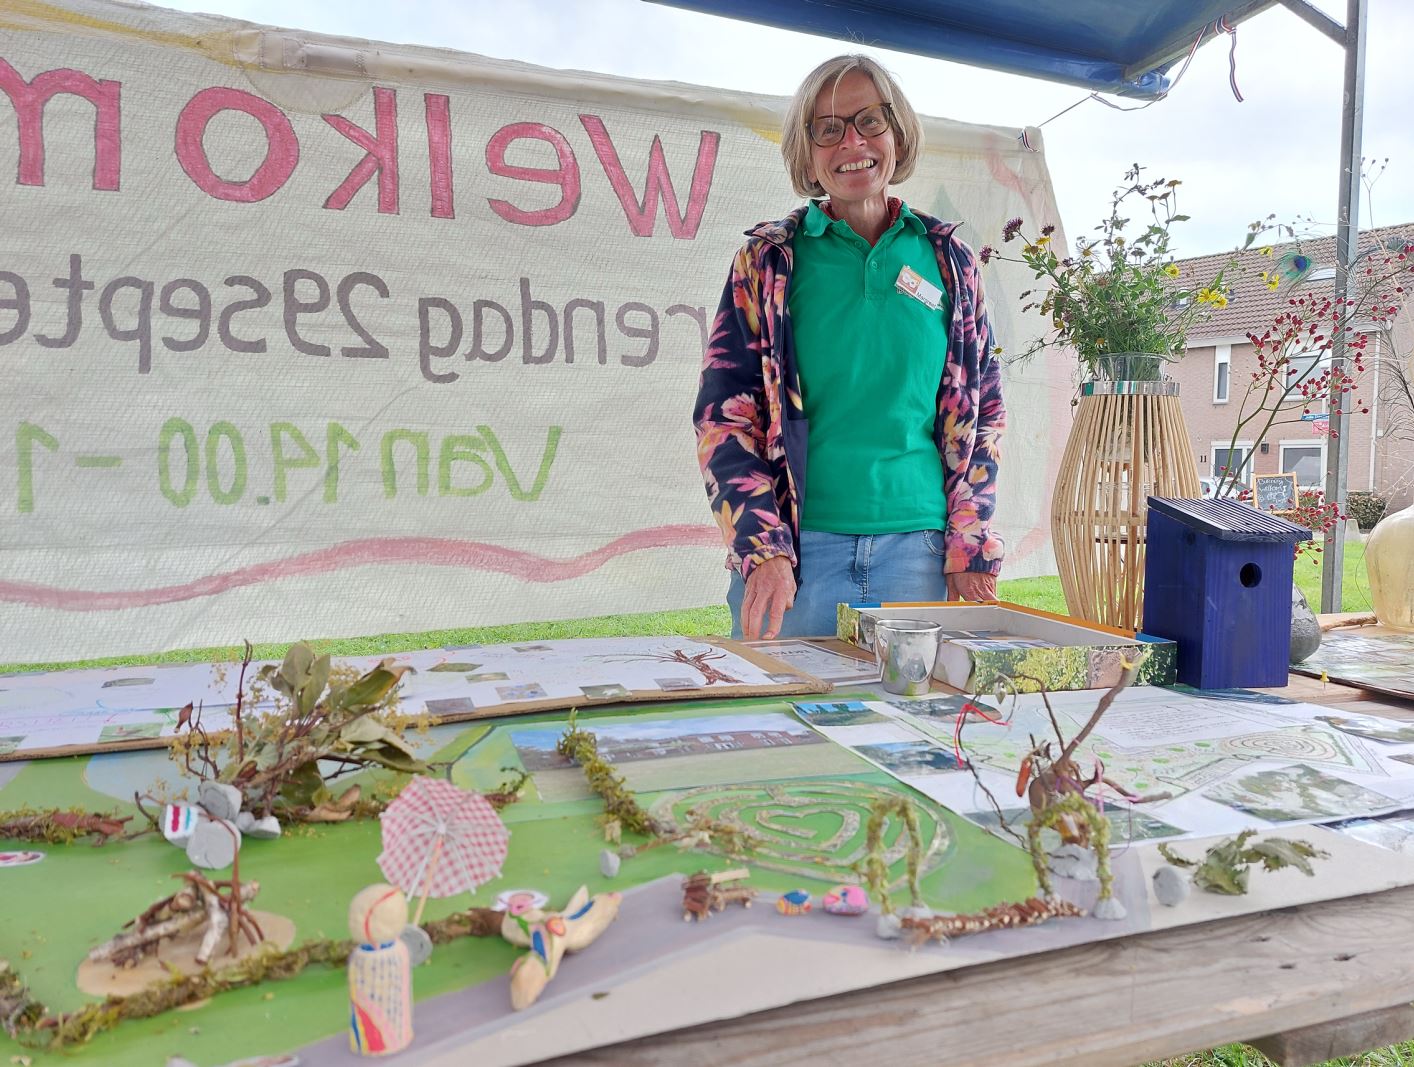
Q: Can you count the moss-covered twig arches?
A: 2